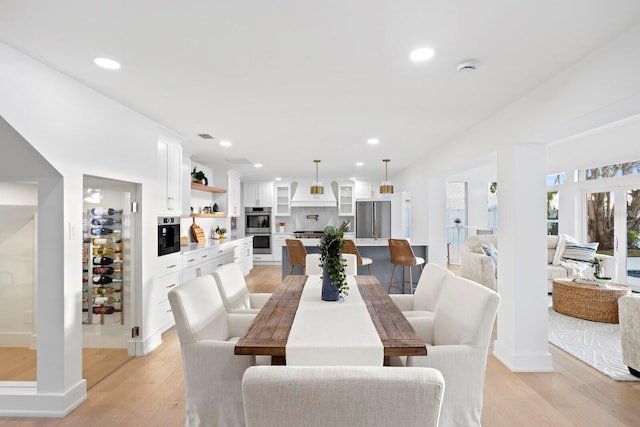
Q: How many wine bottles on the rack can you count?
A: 11